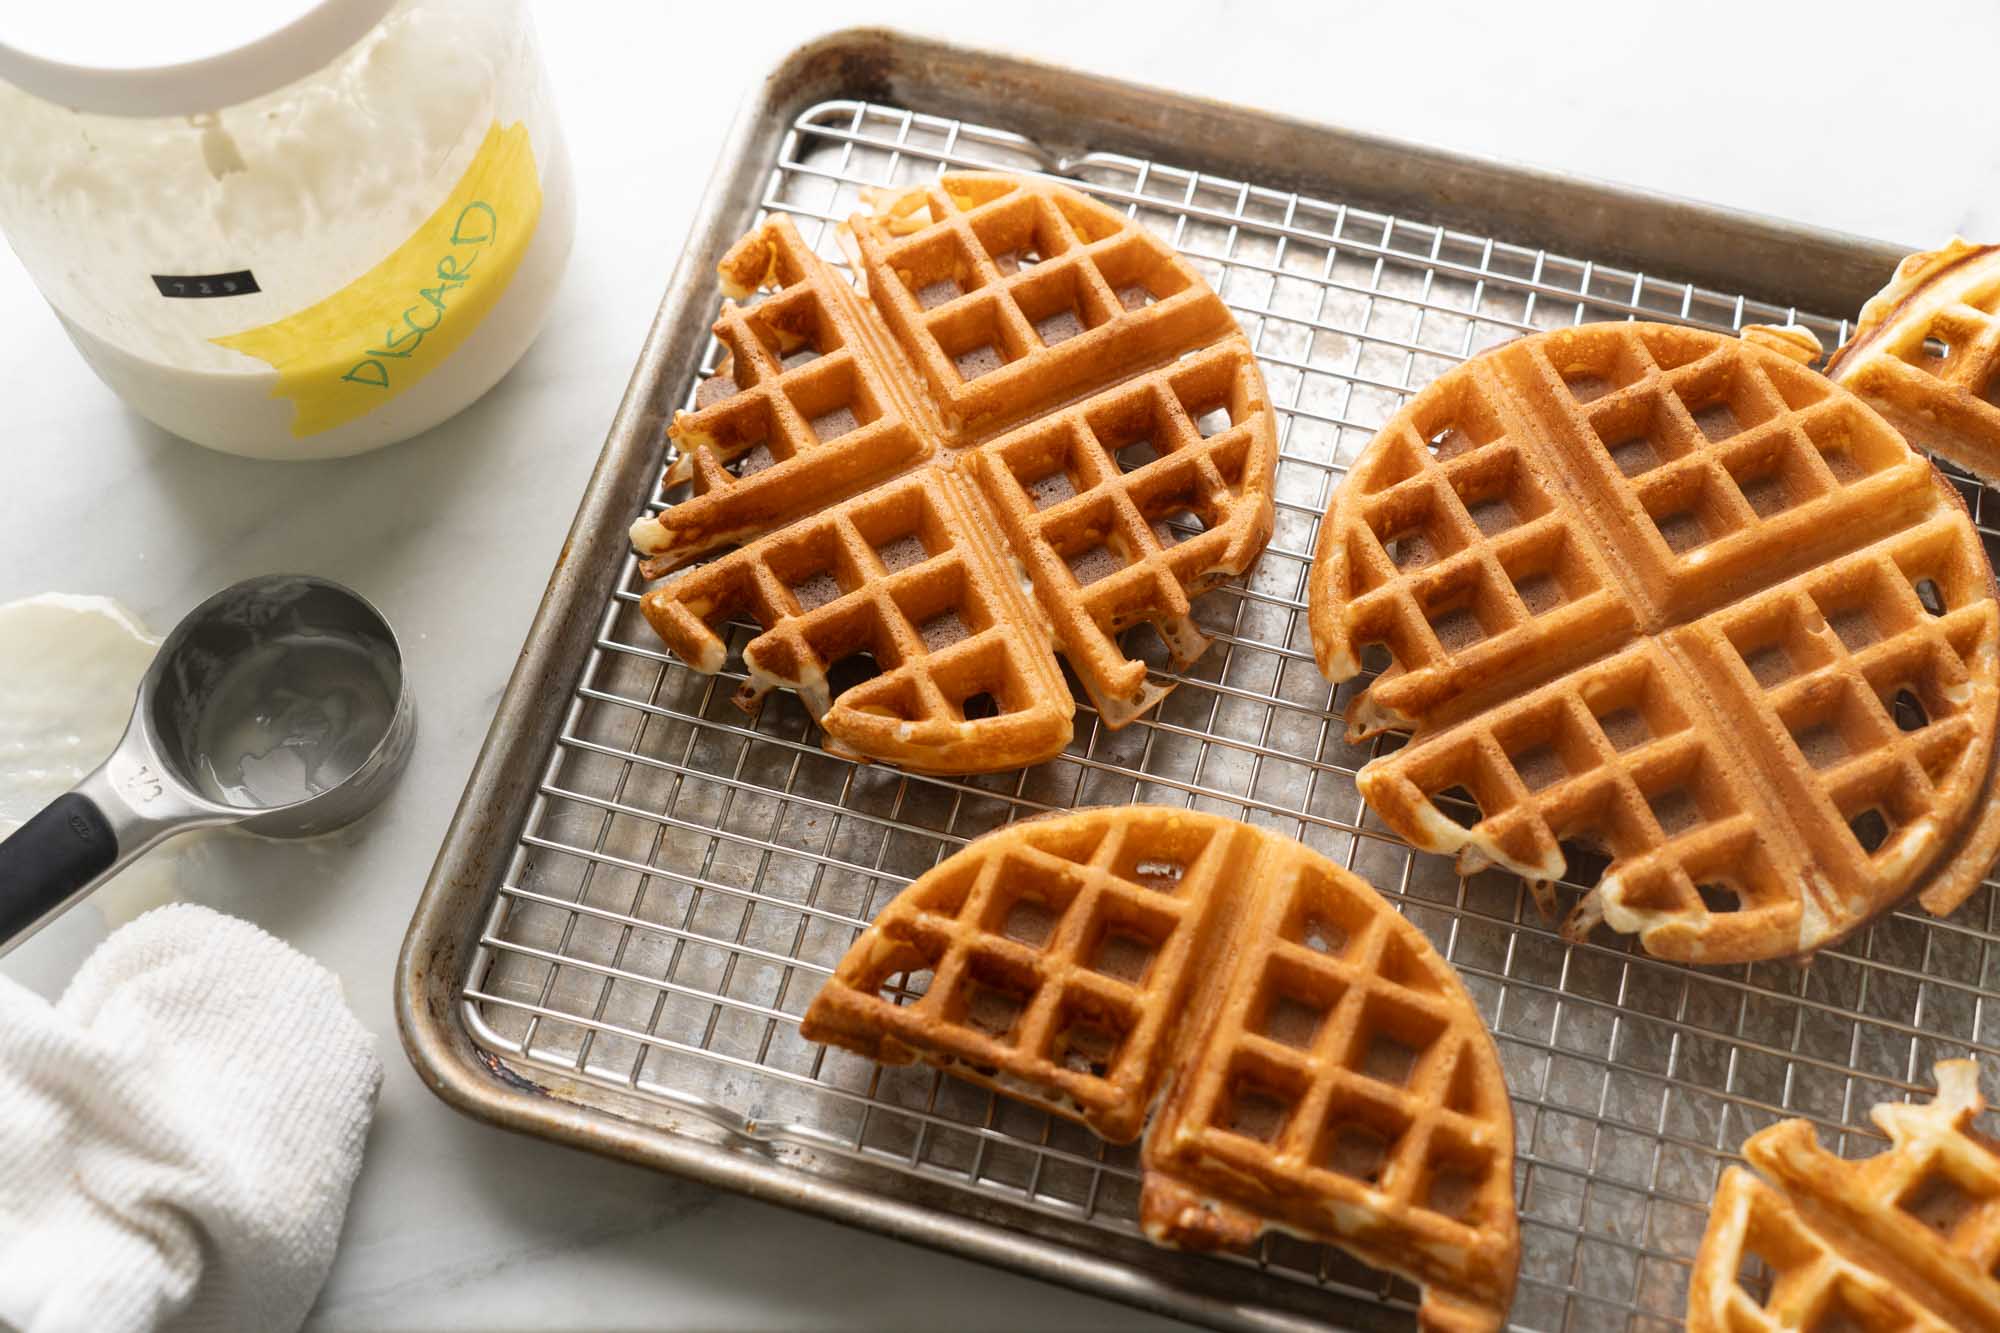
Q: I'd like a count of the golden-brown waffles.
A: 5